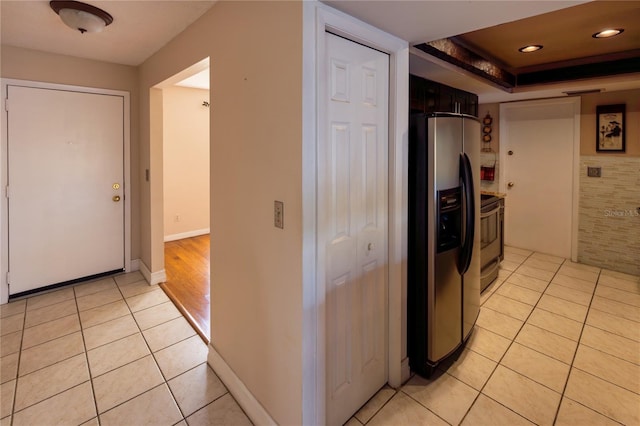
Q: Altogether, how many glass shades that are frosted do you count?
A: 1